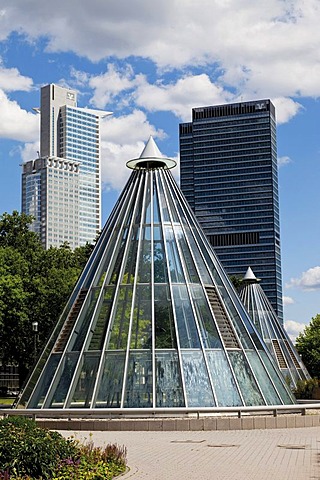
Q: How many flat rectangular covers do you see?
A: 3